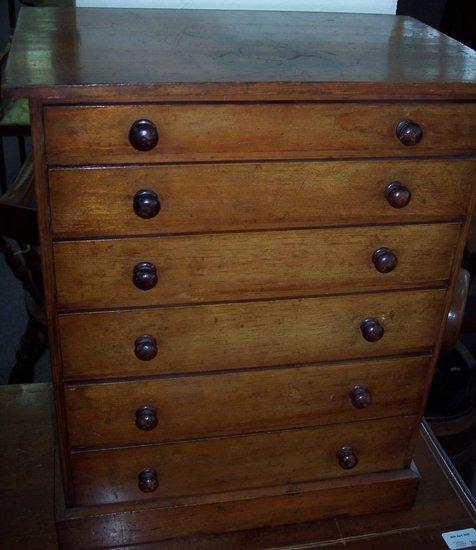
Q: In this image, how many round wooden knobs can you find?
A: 12